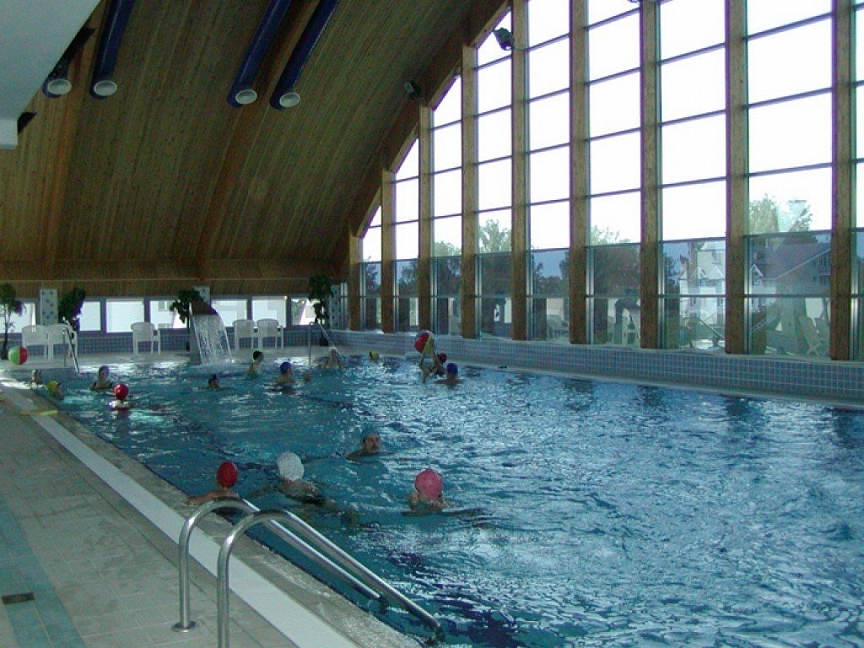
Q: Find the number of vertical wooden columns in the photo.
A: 9